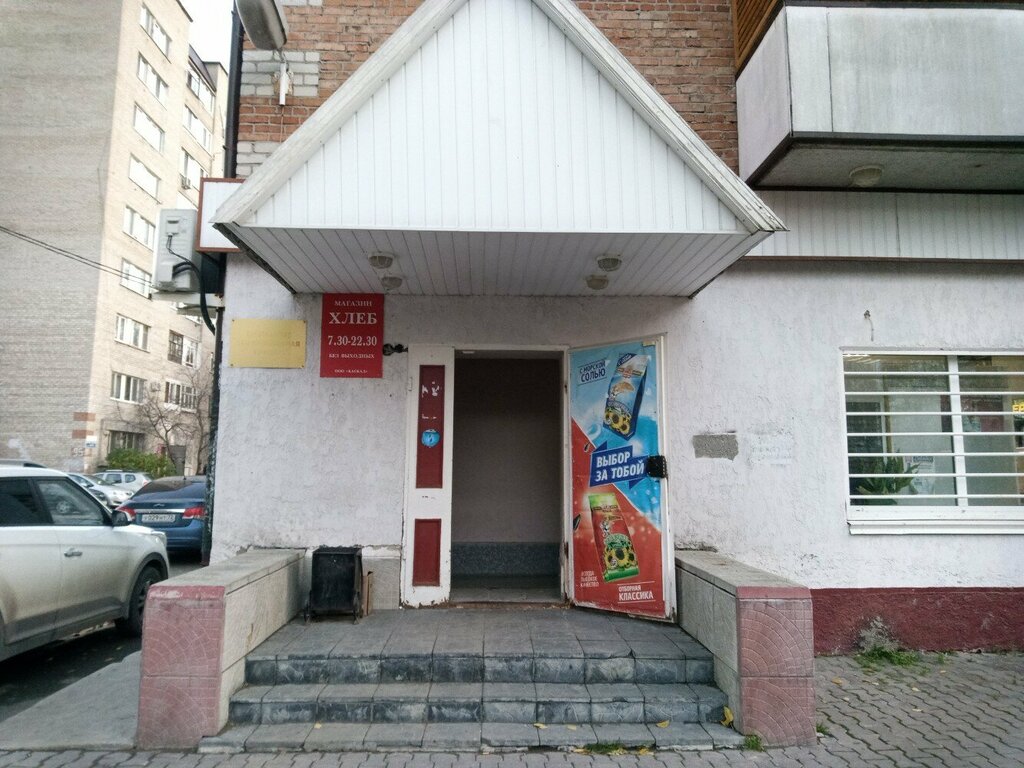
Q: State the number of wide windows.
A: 1